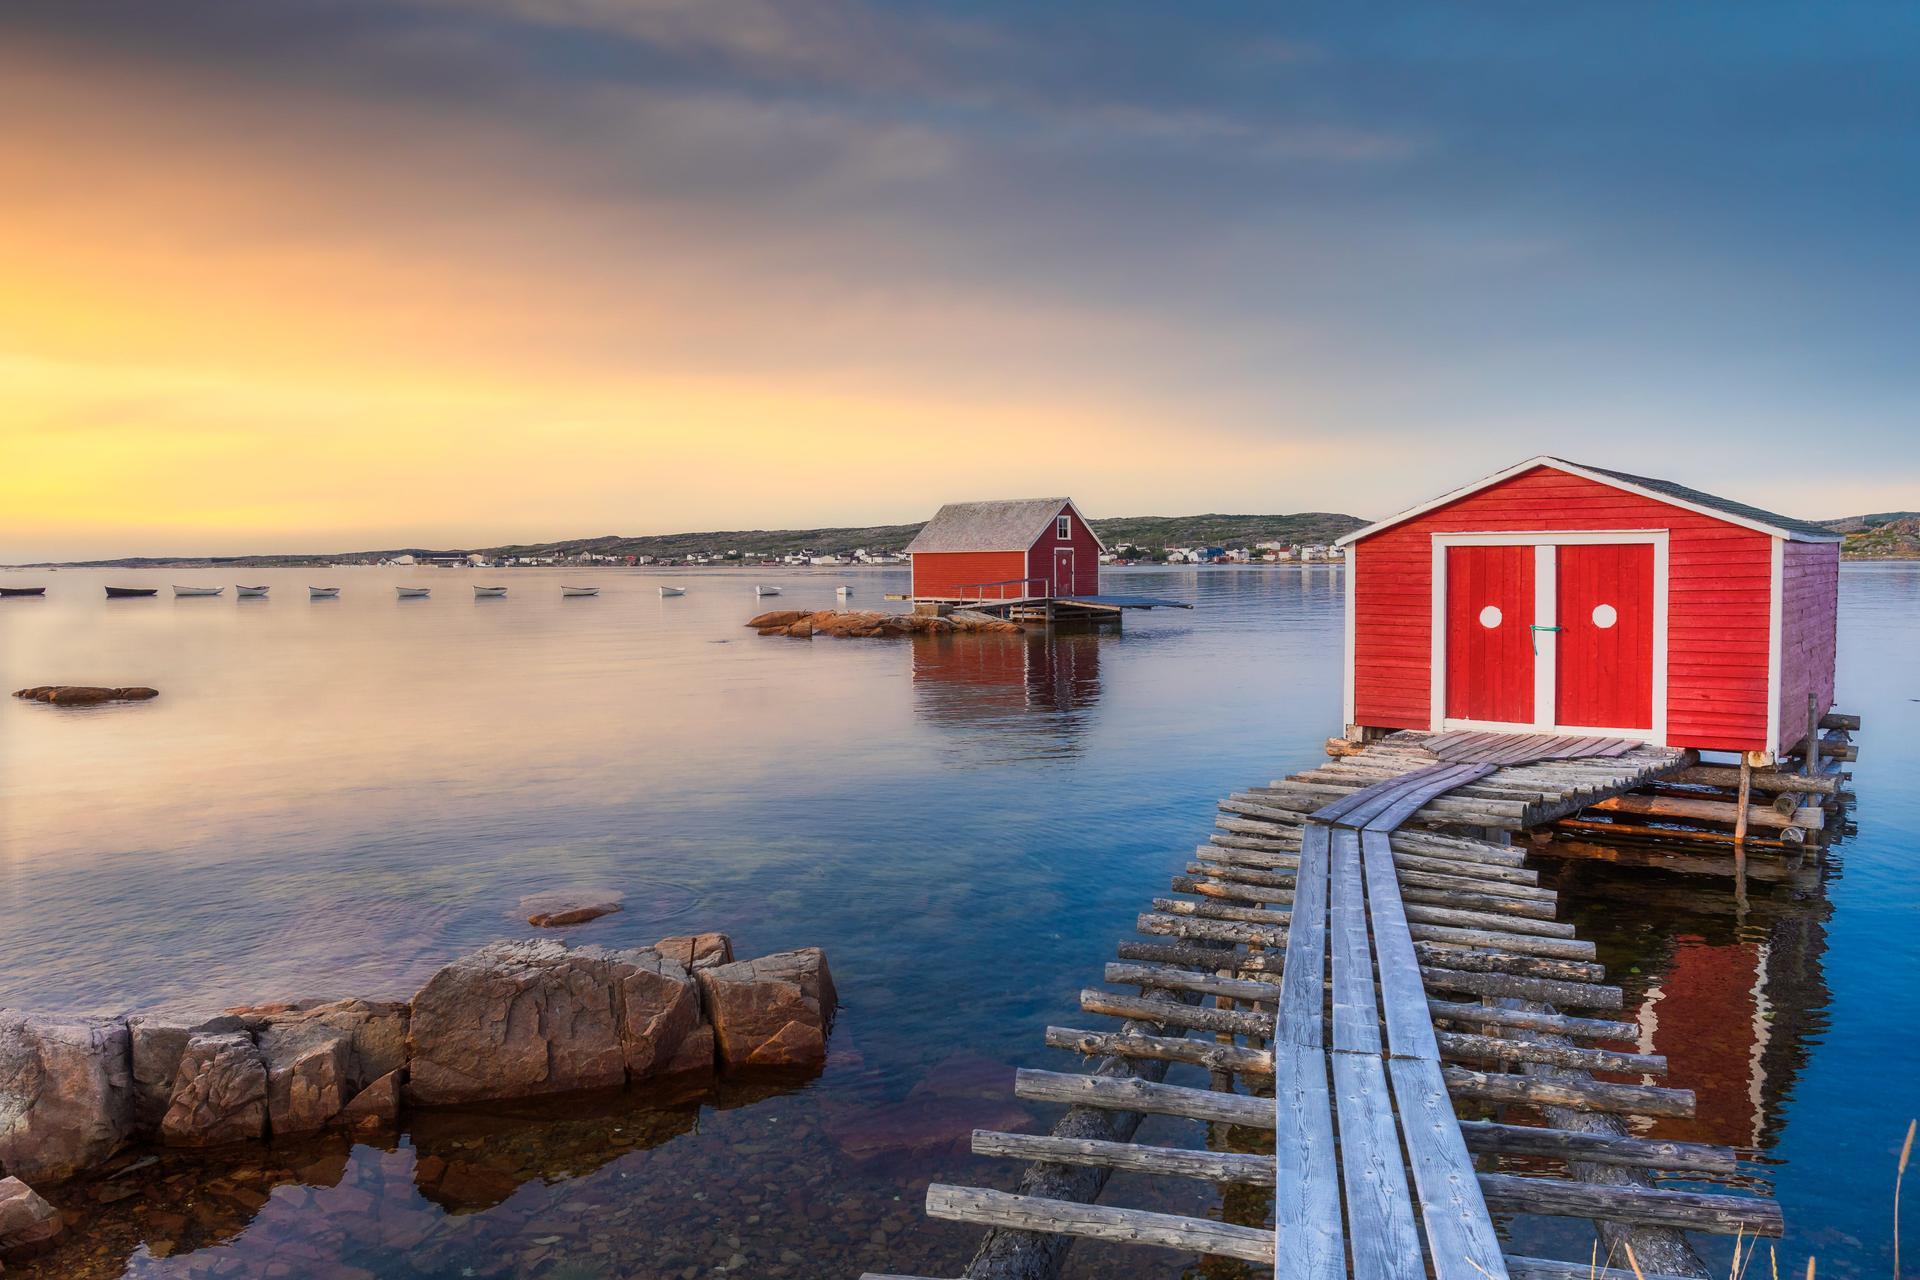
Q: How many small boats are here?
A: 11